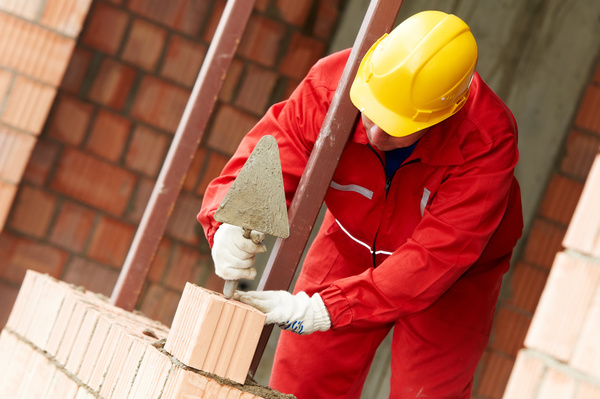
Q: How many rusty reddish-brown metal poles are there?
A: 2